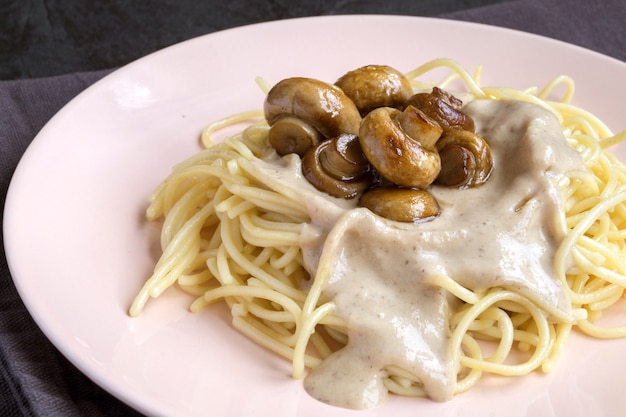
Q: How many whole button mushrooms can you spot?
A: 7